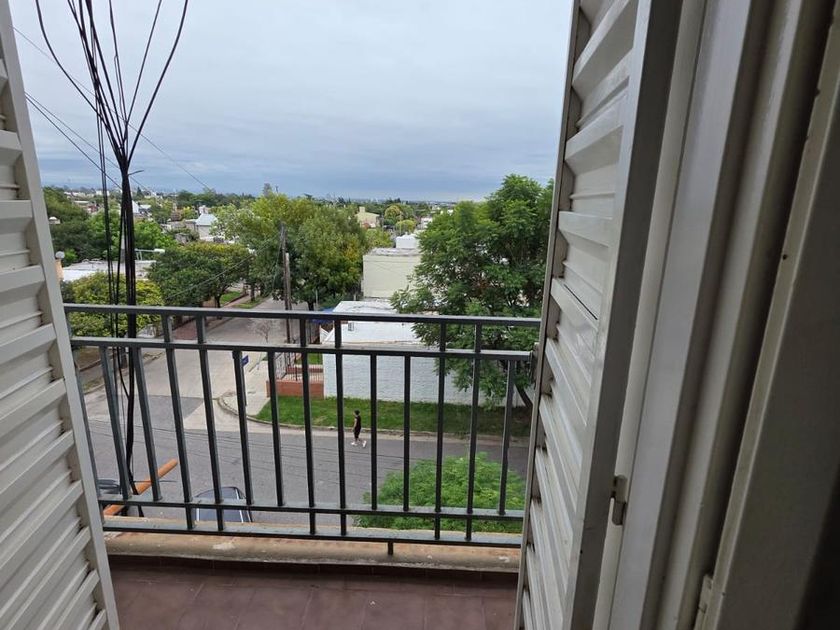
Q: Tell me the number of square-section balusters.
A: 14